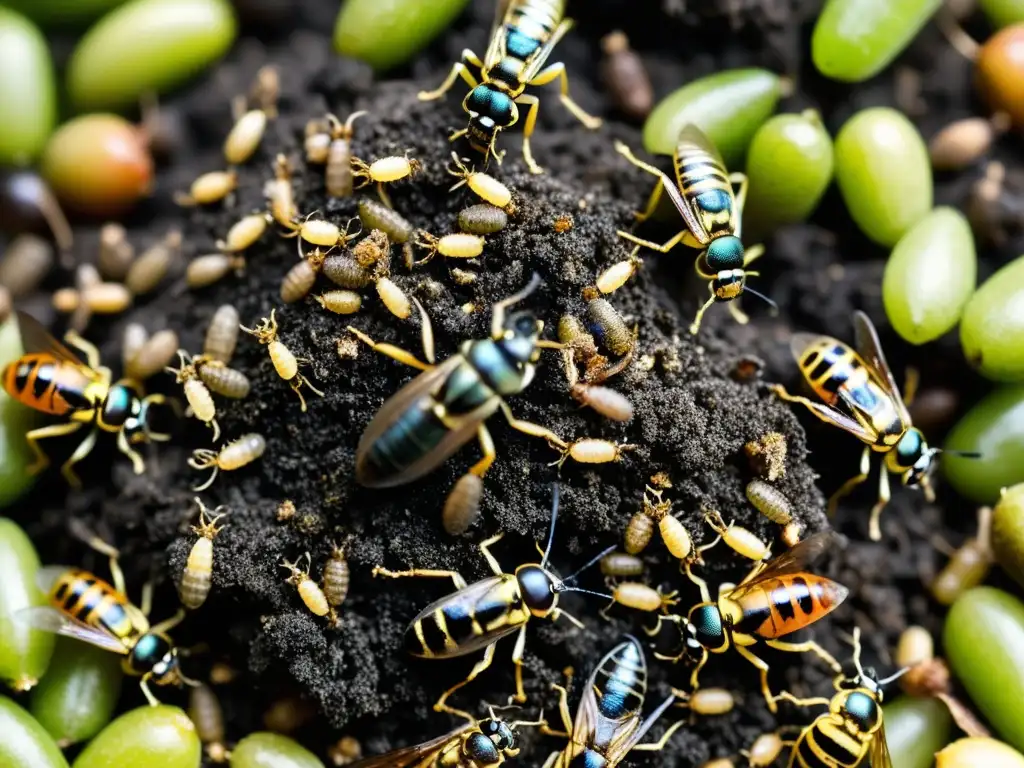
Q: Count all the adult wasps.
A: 11